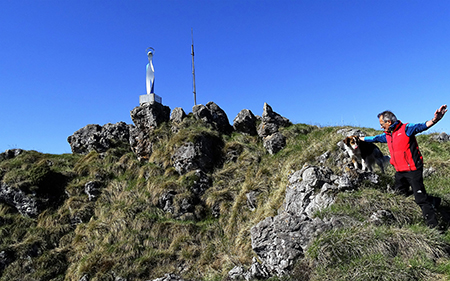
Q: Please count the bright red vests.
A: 1